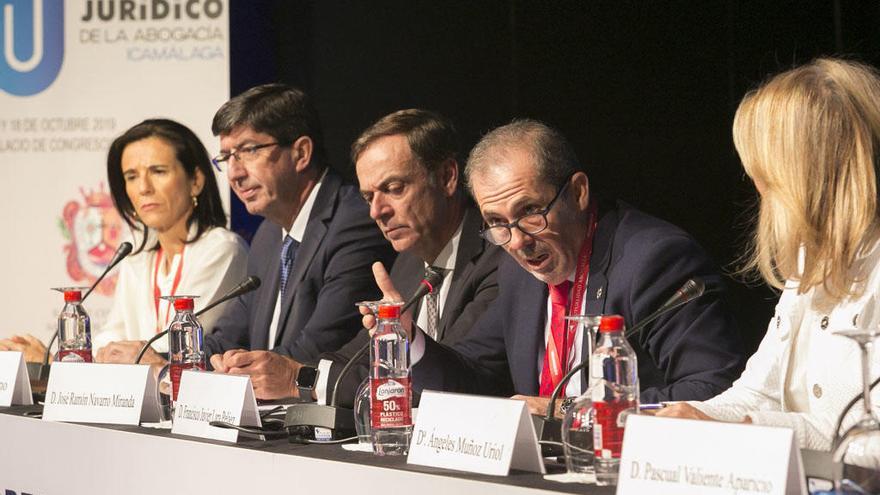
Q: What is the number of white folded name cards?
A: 5